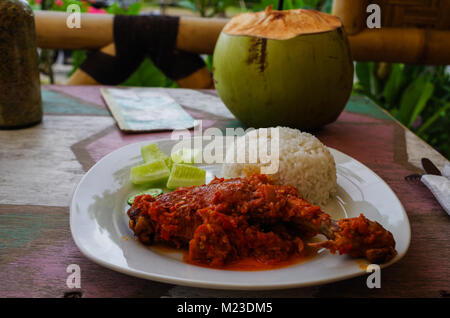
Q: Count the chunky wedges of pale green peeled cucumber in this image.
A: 4